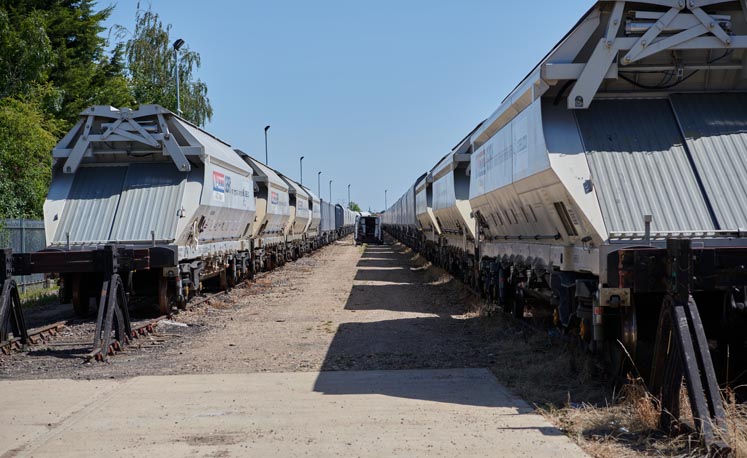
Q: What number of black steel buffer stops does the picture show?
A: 2